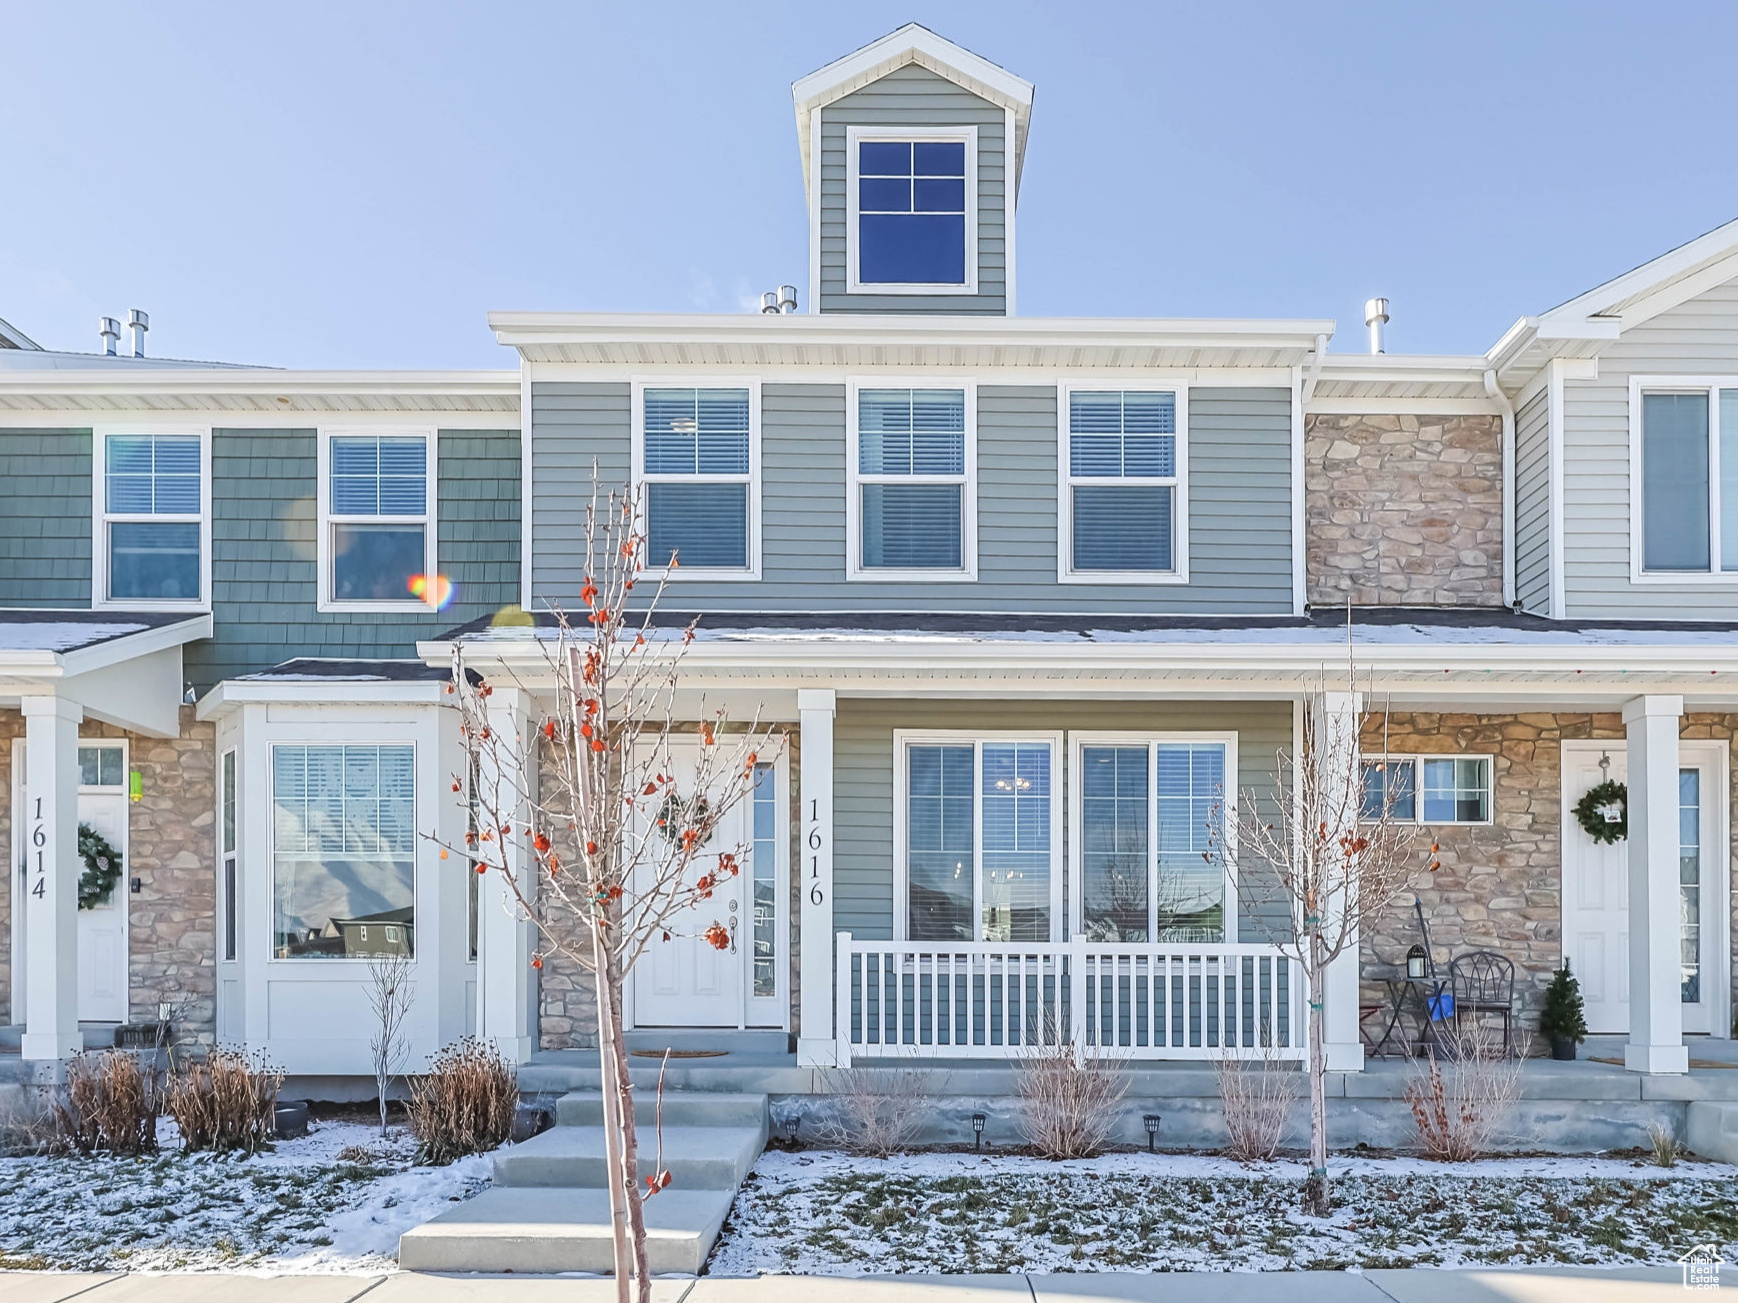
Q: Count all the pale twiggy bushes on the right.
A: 4